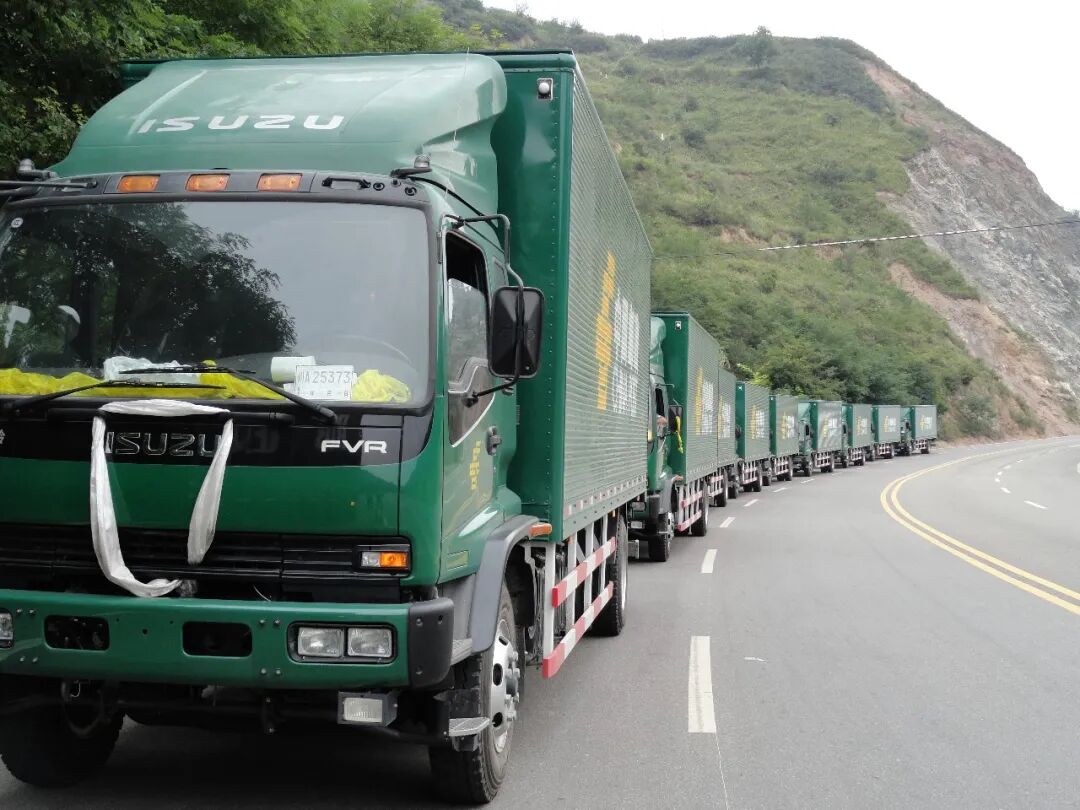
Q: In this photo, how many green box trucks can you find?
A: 9